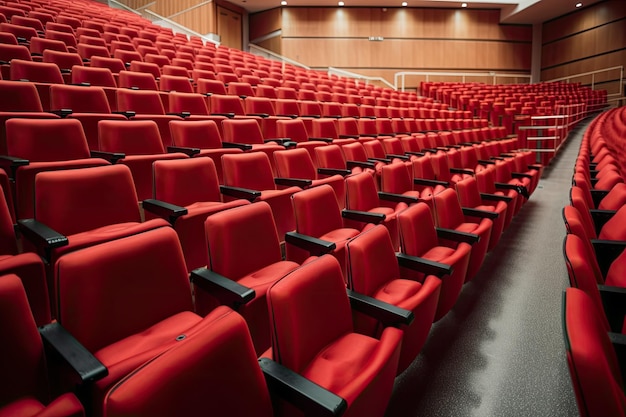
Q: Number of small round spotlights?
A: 5